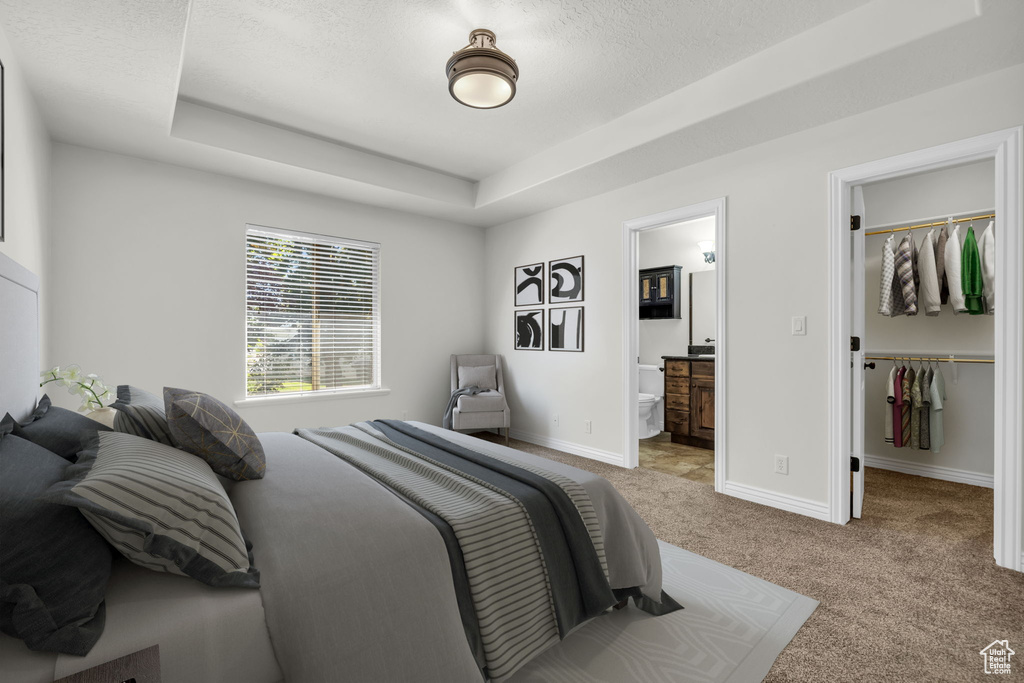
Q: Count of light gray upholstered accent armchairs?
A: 1